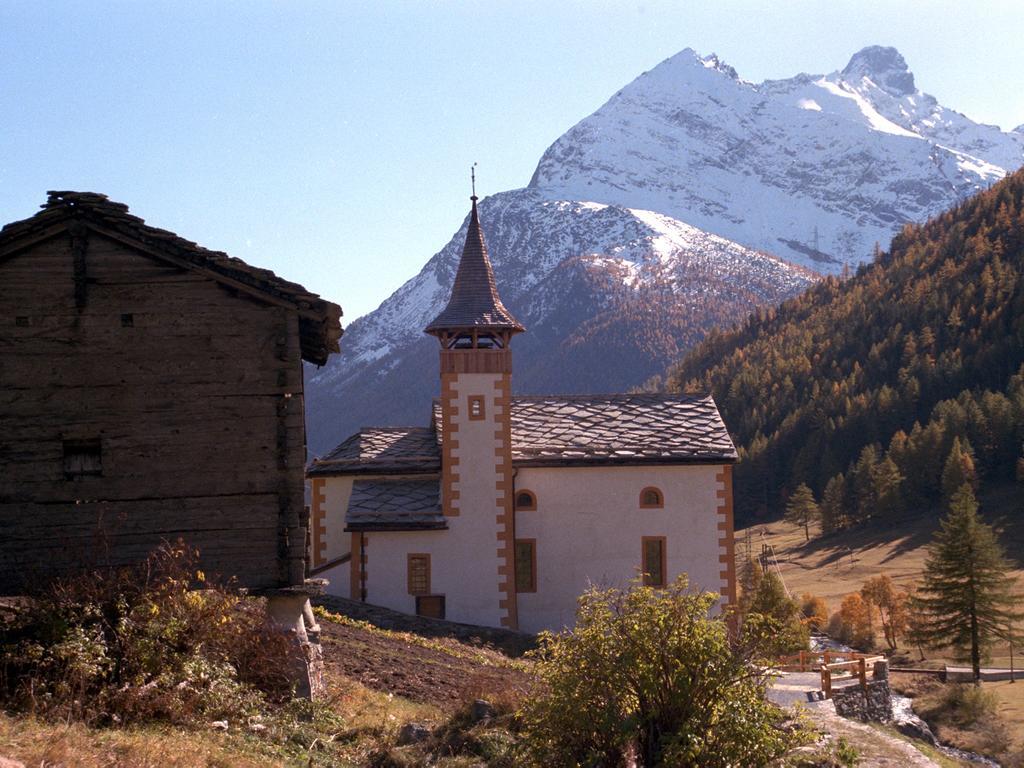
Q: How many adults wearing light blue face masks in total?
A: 0